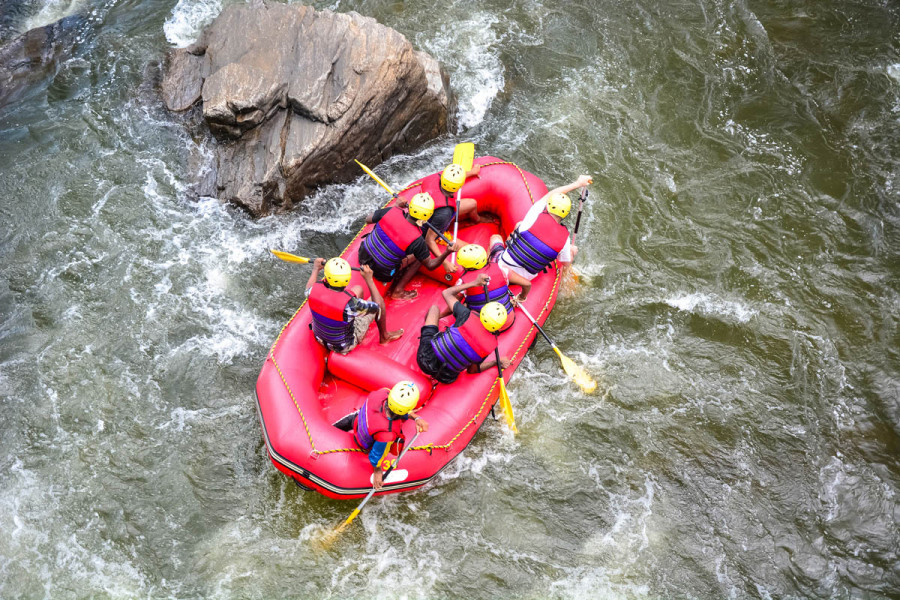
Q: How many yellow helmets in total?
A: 7